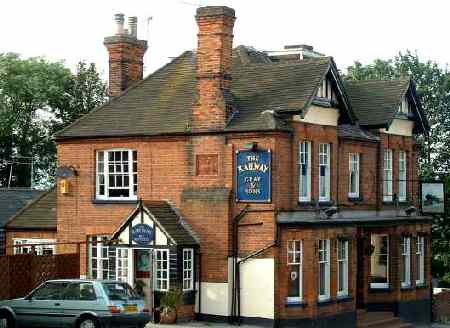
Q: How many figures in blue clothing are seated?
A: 0